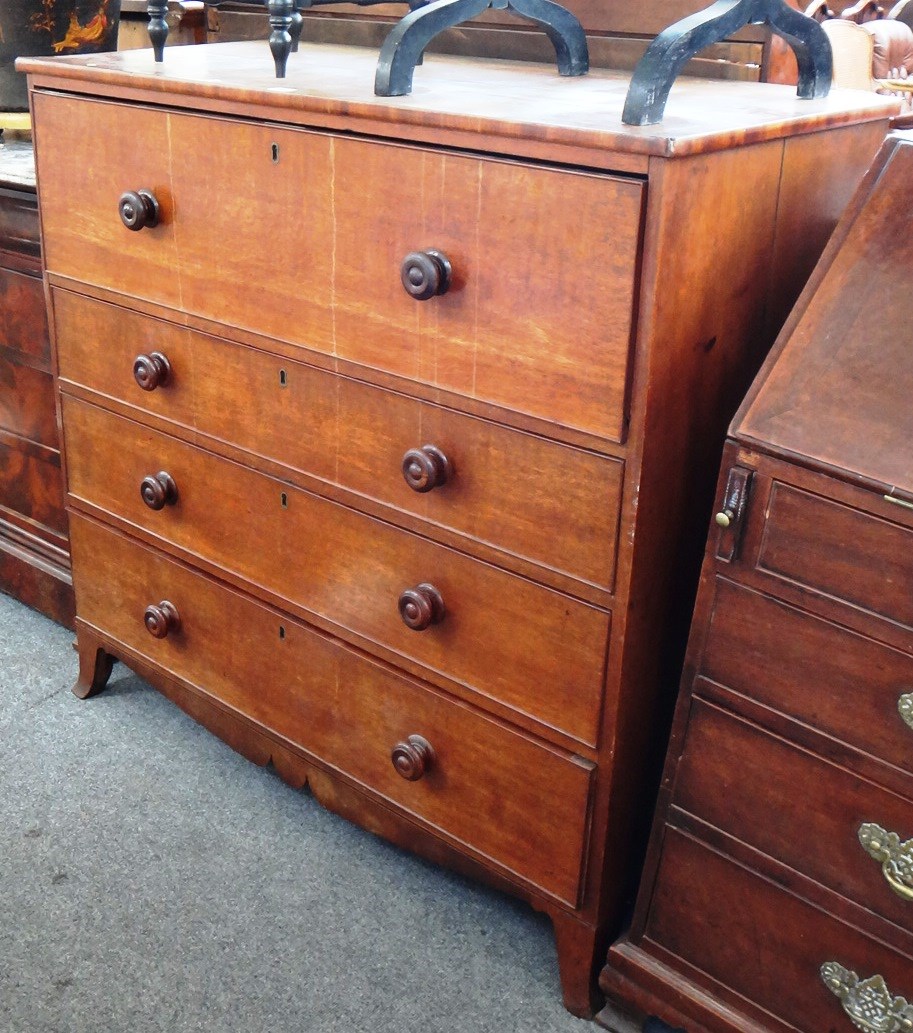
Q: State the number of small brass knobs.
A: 1